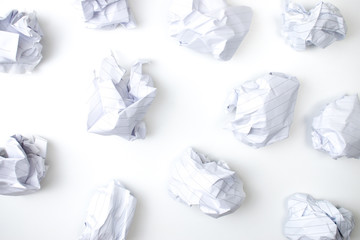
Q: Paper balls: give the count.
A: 11